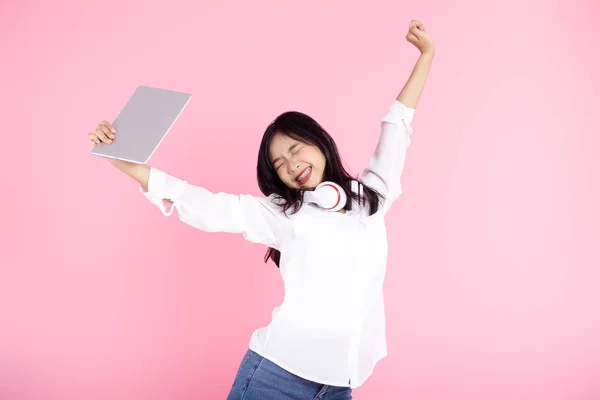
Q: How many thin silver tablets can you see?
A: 1